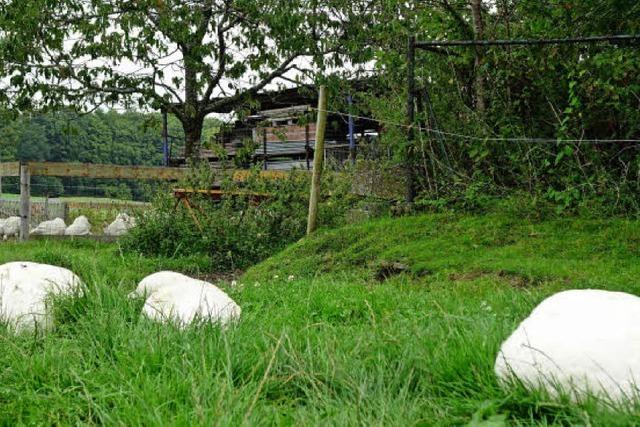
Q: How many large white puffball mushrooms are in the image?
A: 3